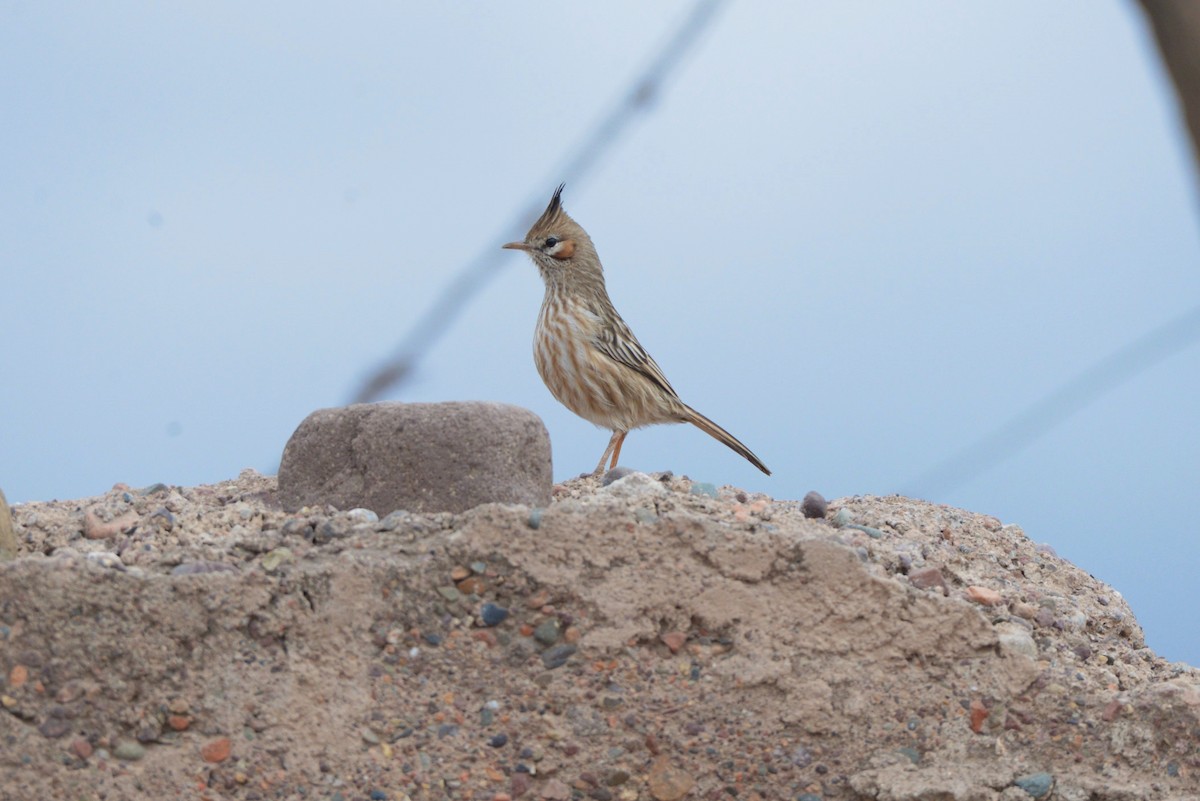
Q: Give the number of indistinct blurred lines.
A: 2